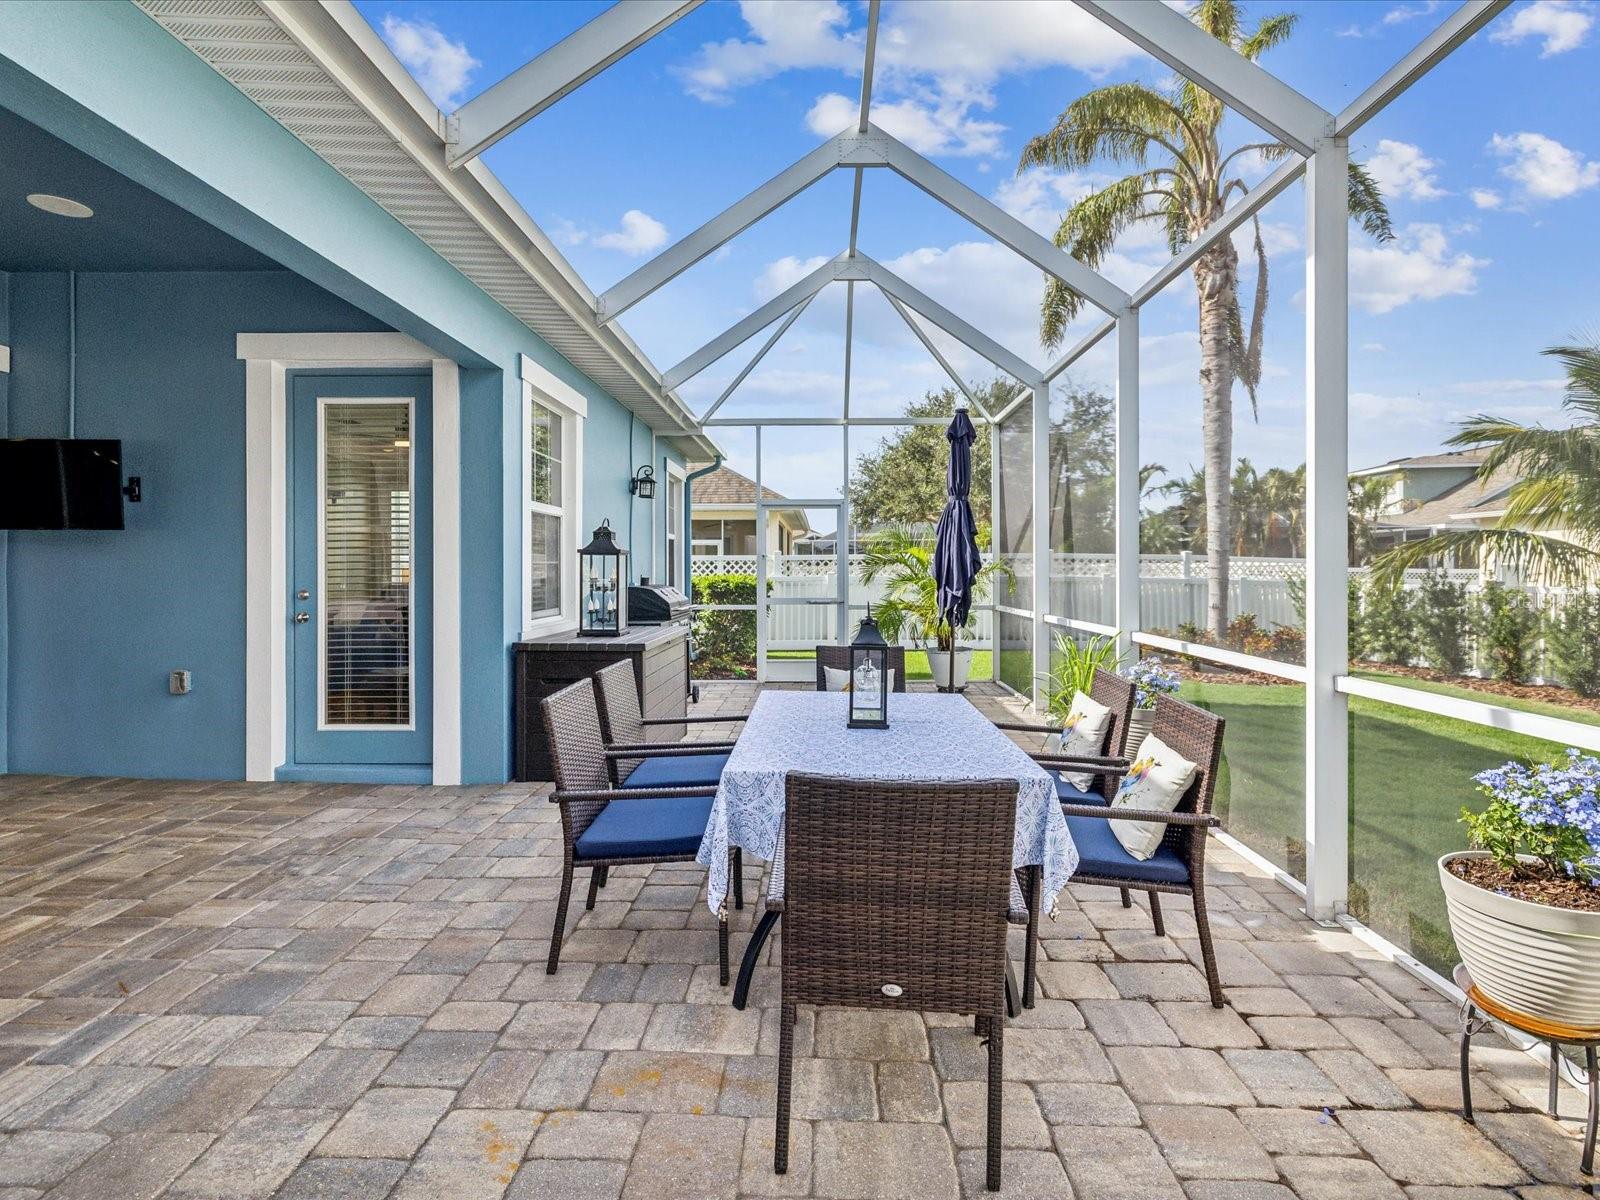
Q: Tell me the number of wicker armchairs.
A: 6